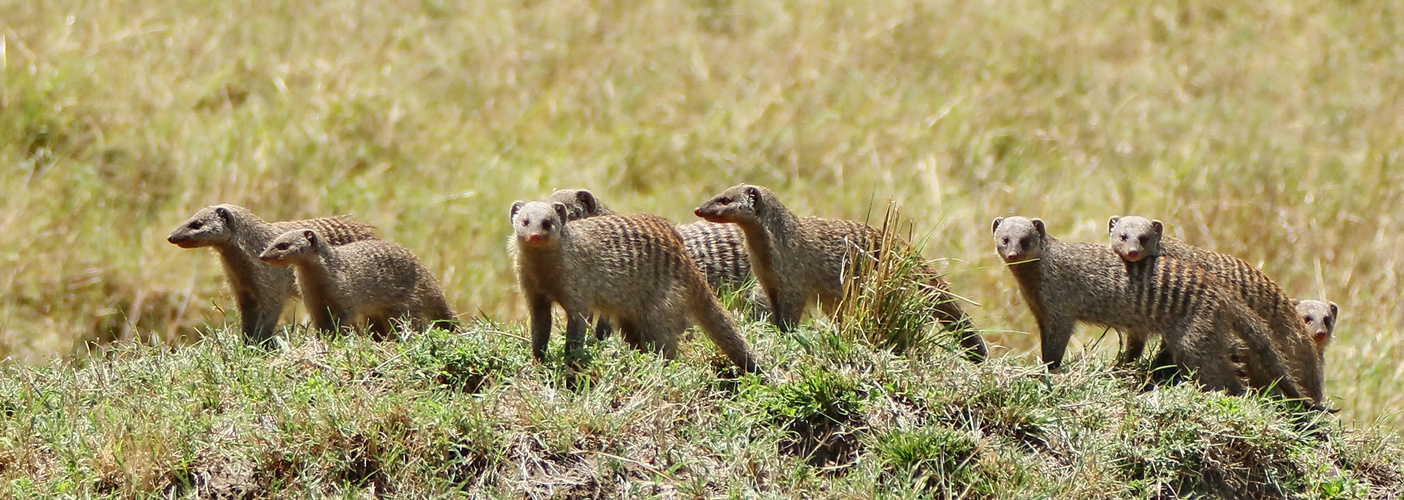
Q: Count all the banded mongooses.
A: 8